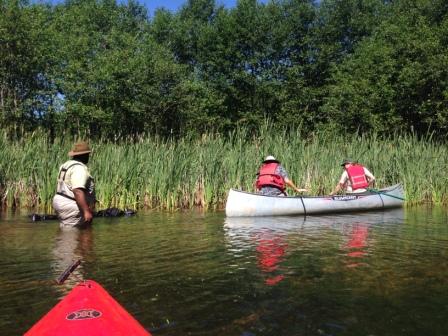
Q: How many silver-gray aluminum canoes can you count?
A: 1